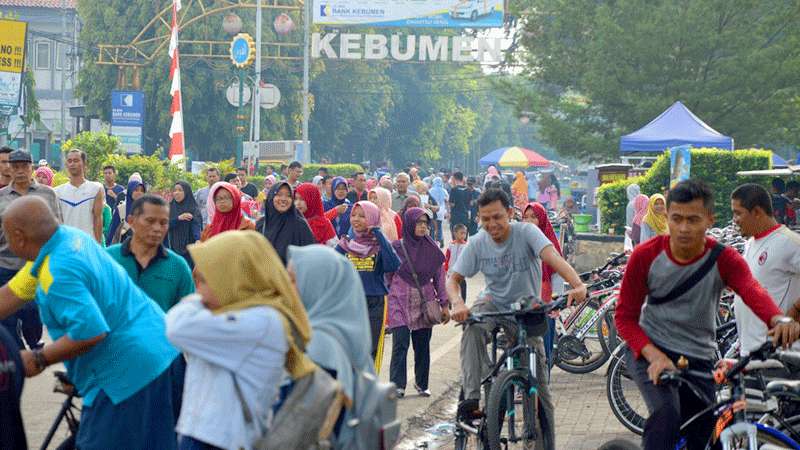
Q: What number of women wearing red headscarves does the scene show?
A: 3